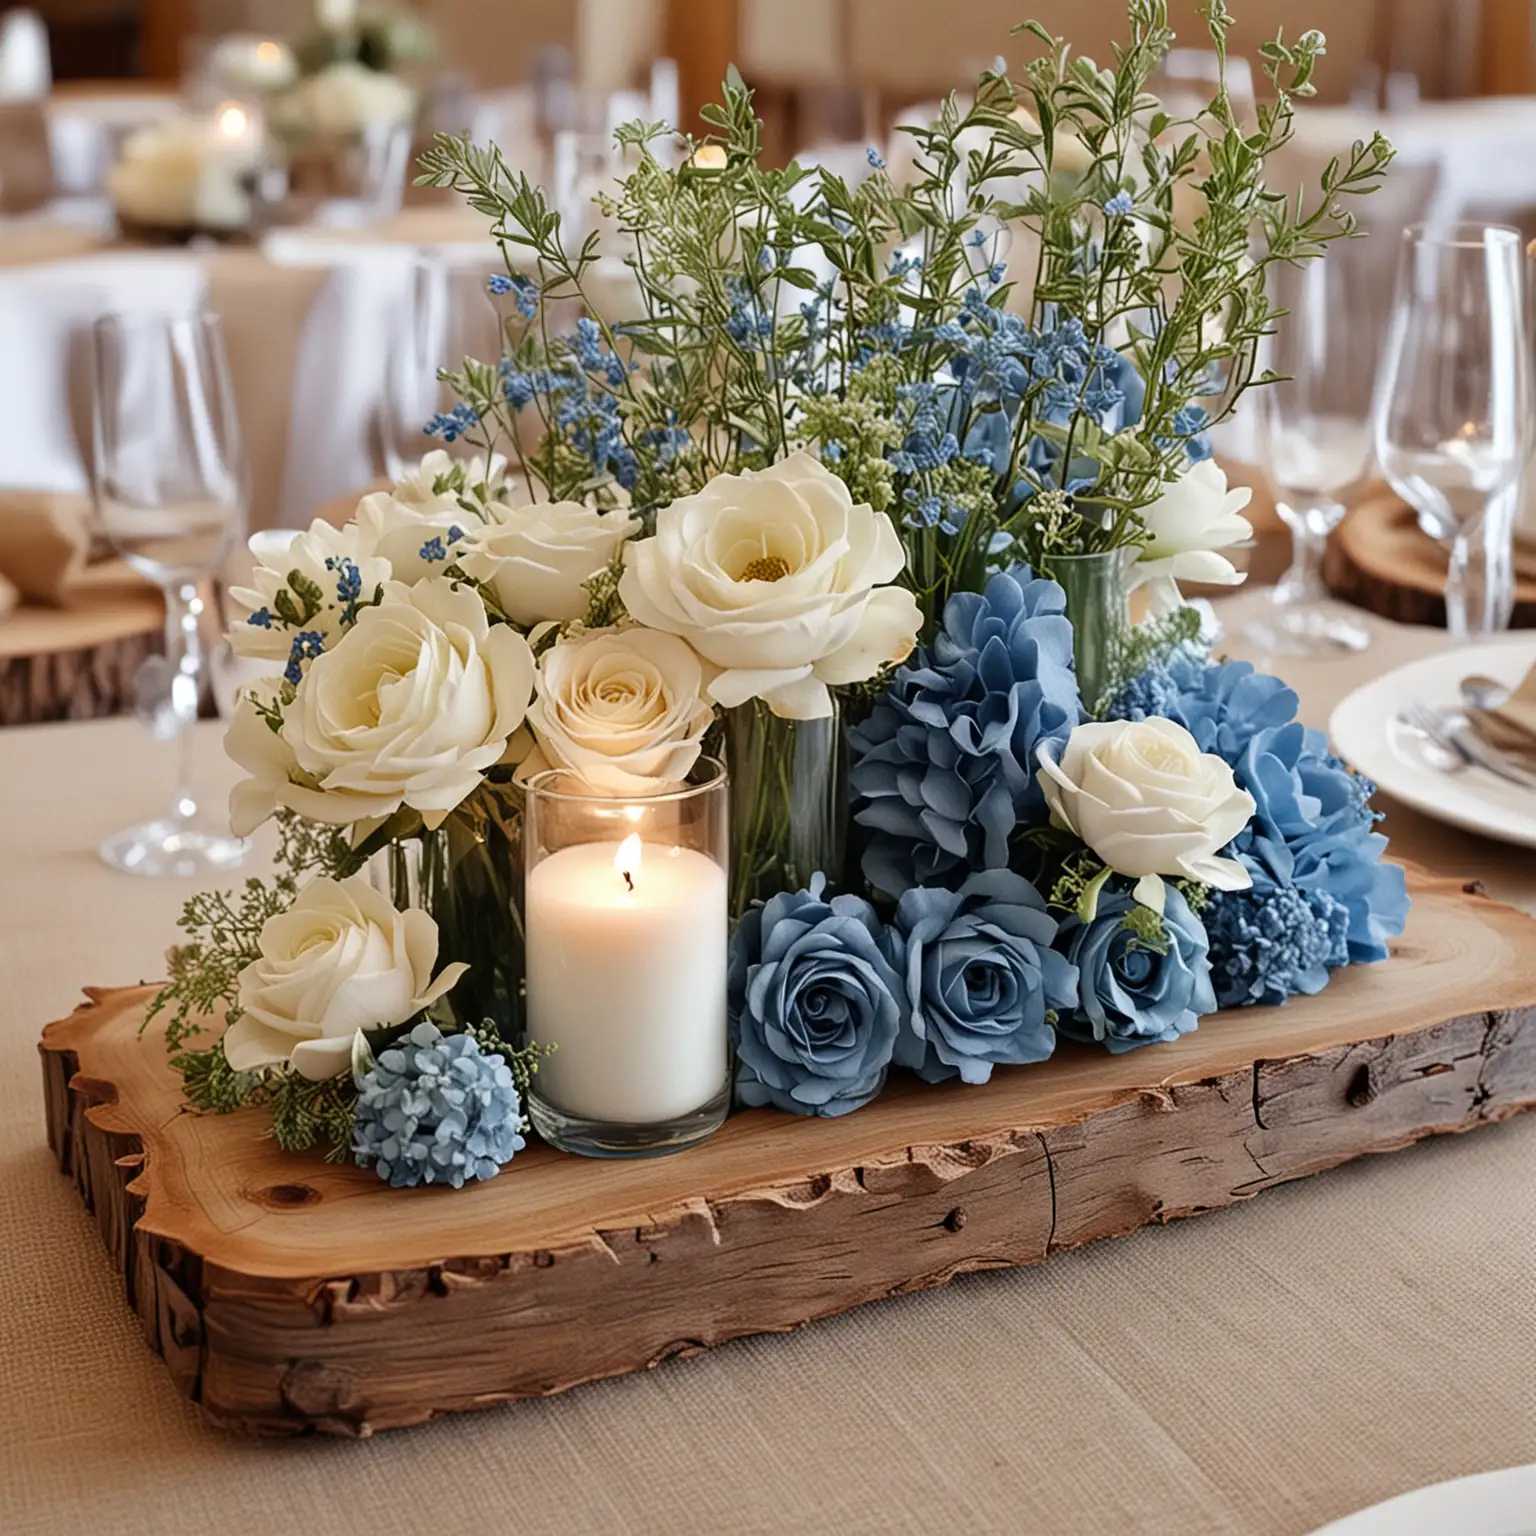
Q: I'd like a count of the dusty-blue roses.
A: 3